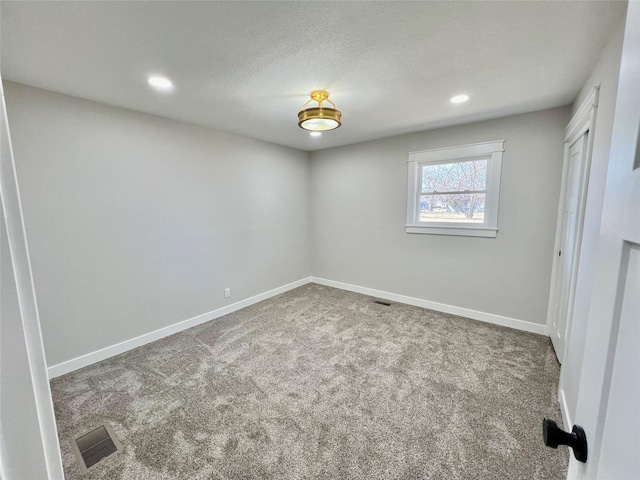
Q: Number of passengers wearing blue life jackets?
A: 0